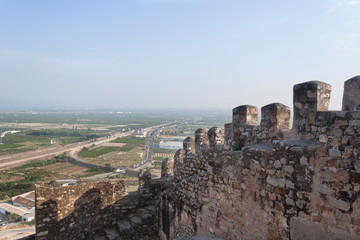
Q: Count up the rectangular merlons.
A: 4